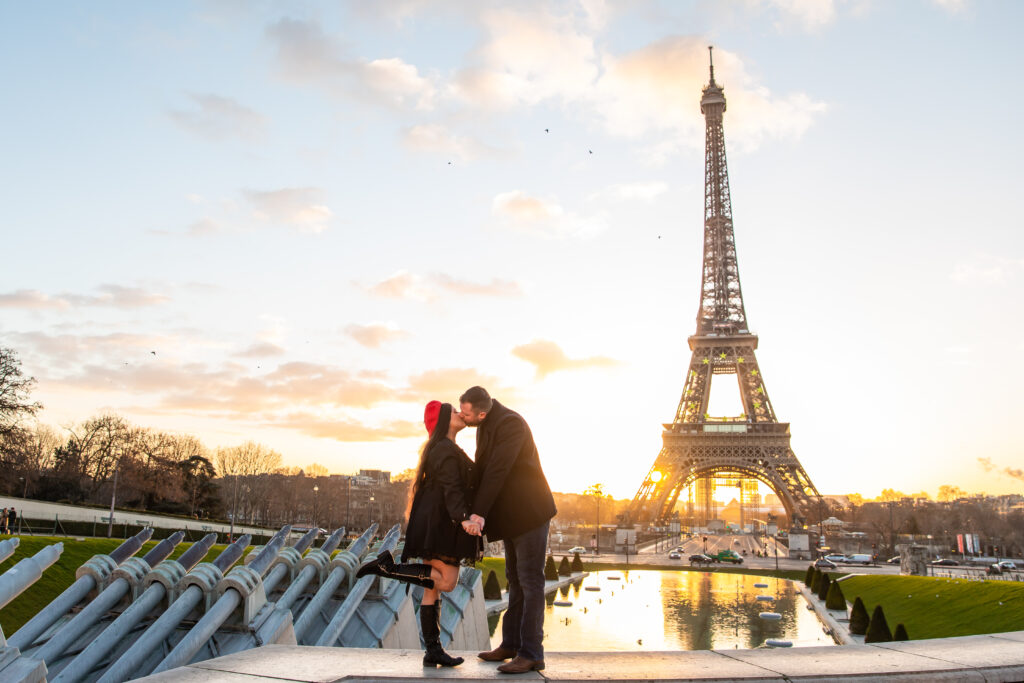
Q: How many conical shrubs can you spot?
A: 11